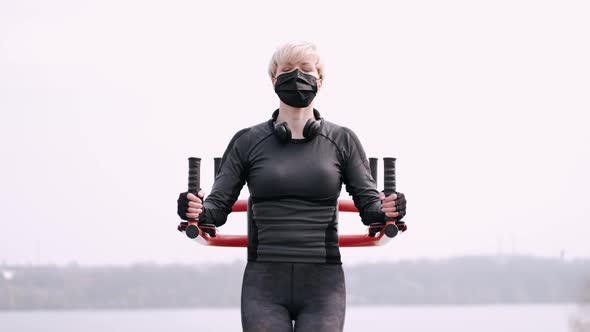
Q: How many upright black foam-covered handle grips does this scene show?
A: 4